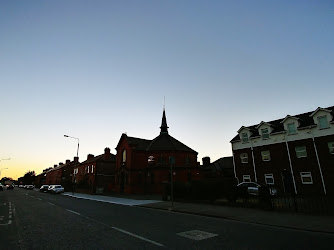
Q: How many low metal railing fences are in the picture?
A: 1